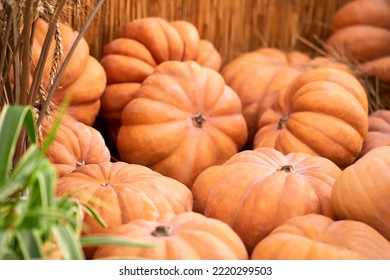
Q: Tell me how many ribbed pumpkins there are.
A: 13